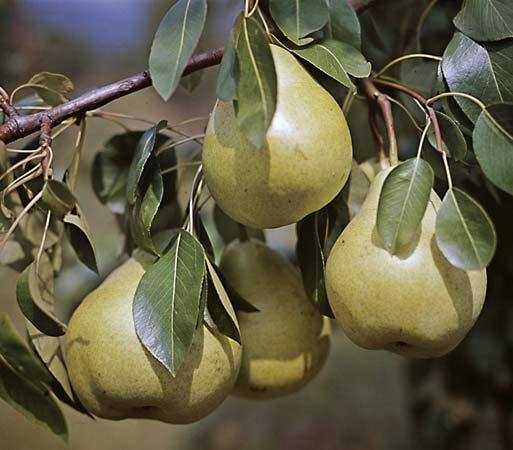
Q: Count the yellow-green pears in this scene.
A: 4